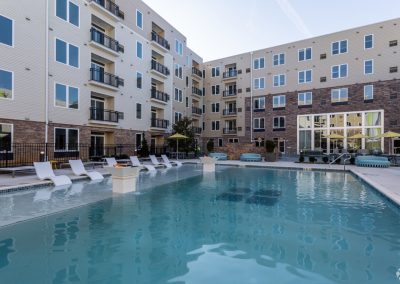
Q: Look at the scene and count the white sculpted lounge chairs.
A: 6